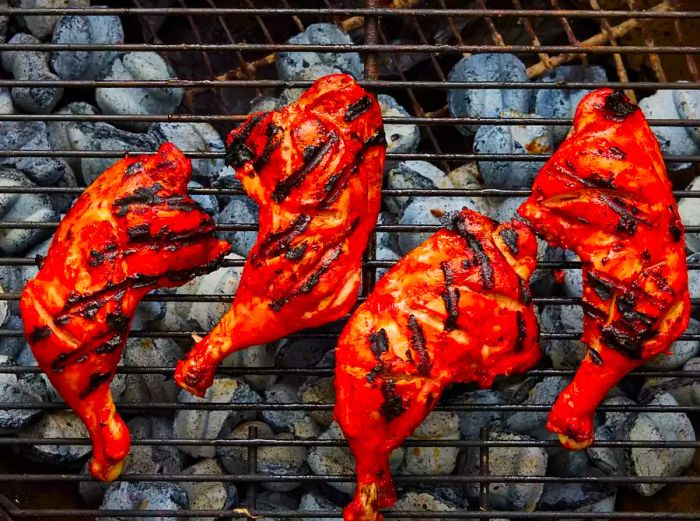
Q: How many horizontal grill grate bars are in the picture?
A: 15